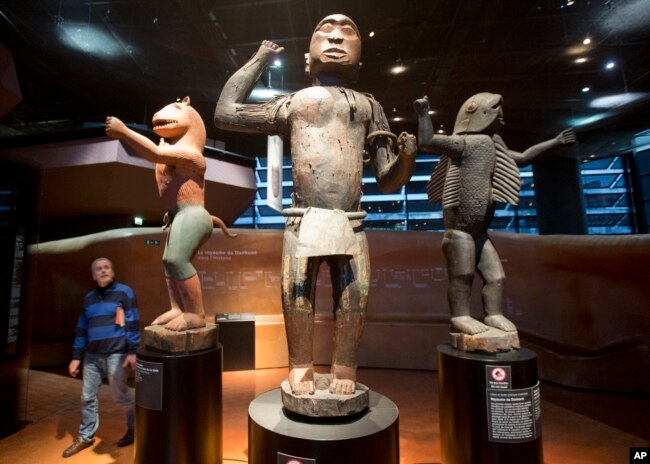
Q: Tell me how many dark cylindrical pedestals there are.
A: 3